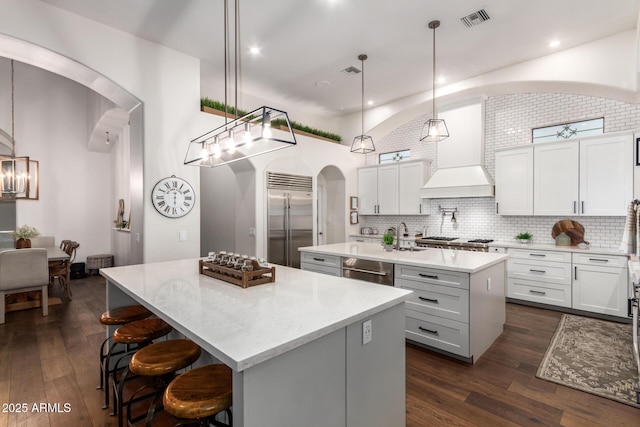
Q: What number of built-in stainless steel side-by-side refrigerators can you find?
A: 1